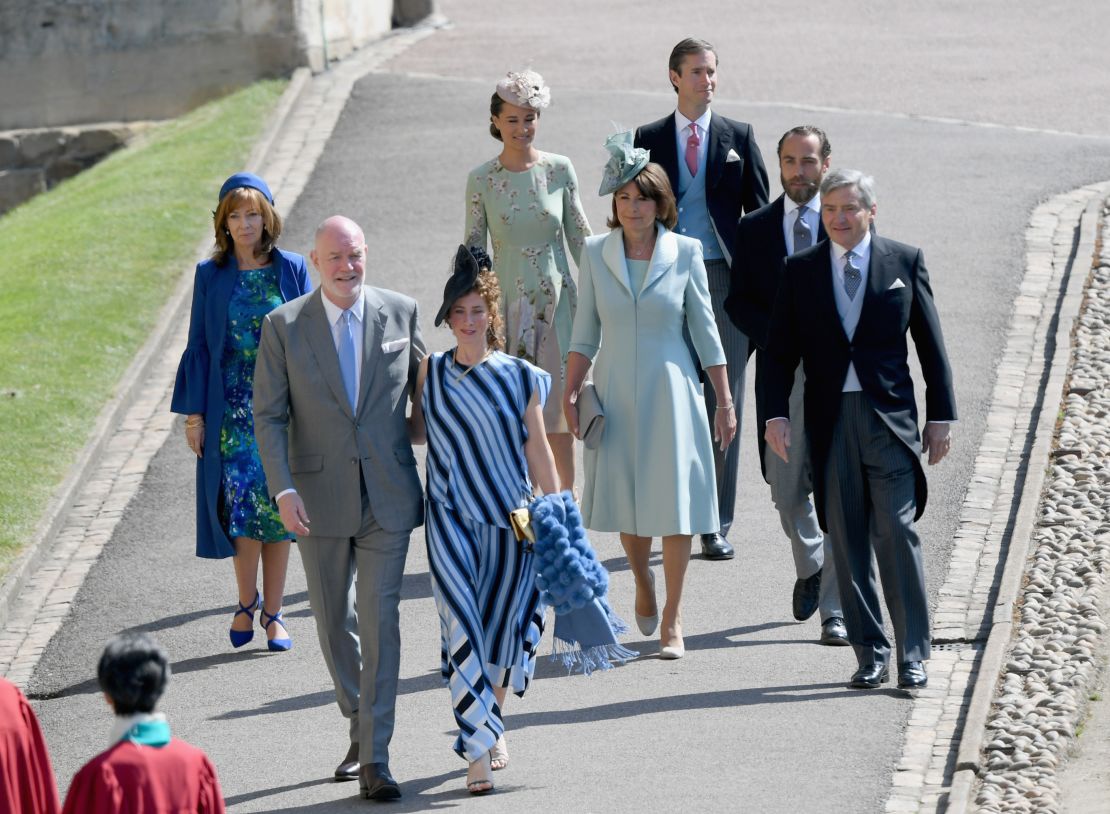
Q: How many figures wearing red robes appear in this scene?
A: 2